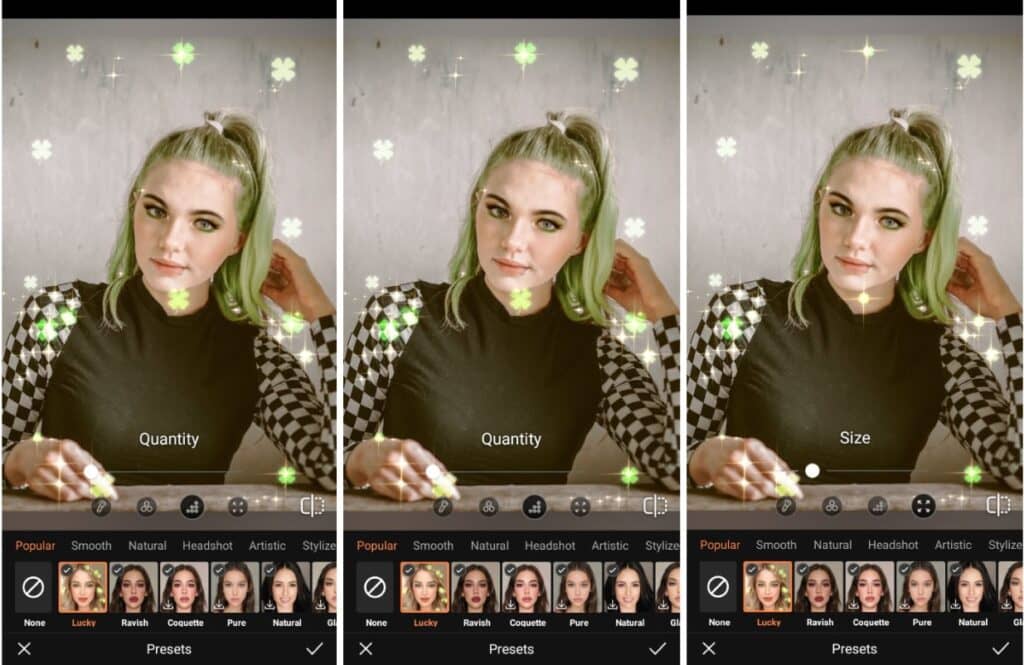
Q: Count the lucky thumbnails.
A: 3